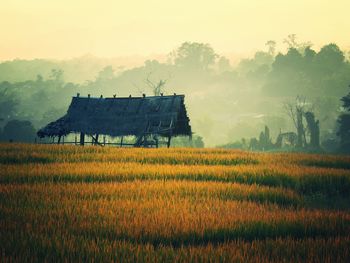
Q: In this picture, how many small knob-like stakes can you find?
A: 8